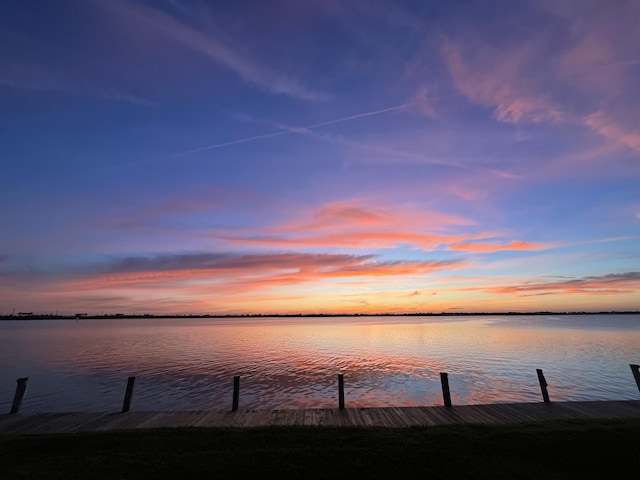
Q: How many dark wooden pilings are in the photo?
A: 7